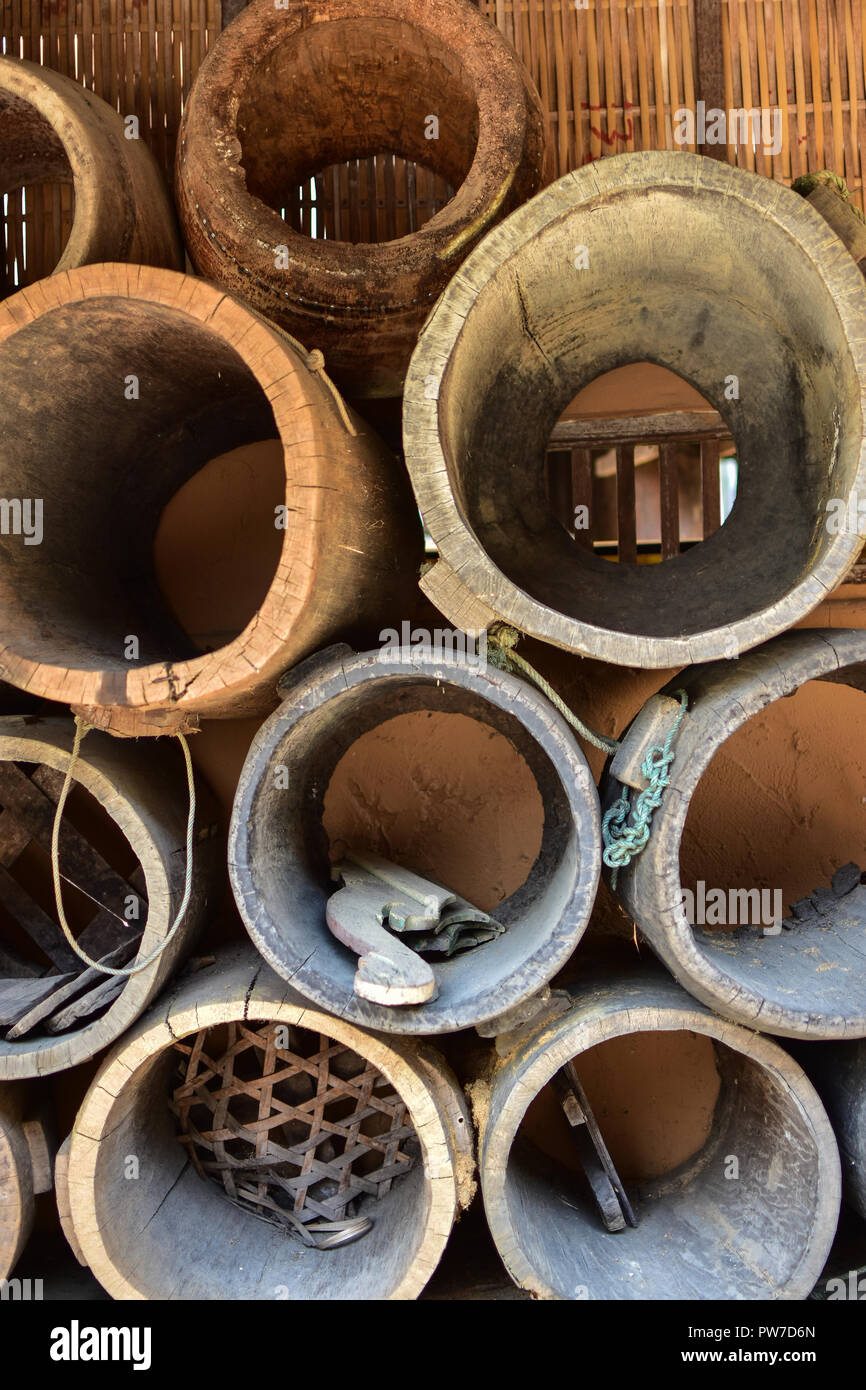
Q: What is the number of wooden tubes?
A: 11